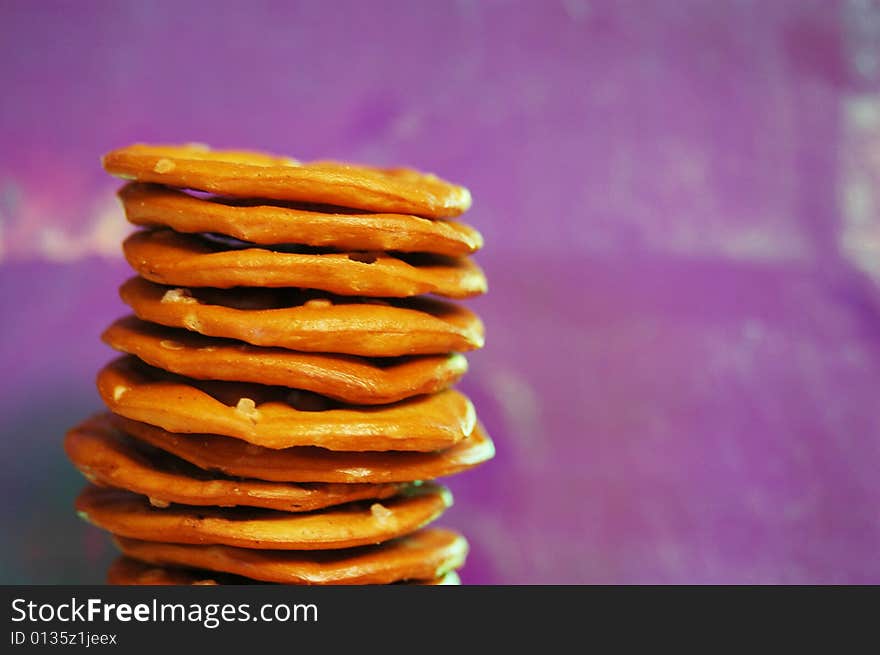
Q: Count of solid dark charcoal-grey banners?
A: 1